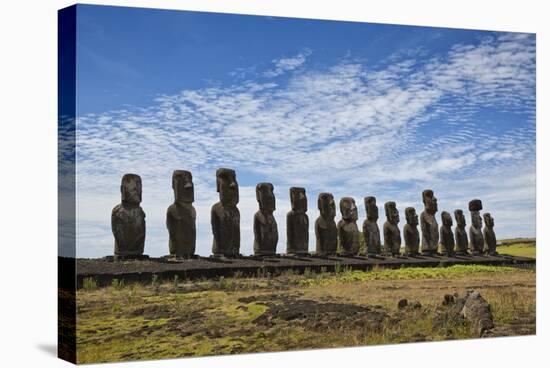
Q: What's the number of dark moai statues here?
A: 15